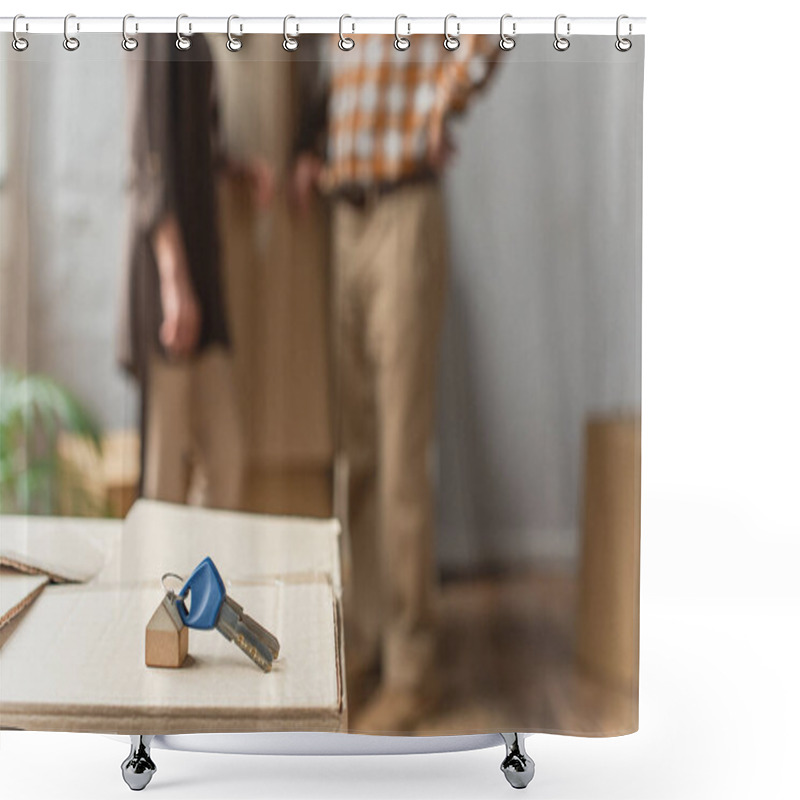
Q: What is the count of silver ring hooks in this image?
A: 12